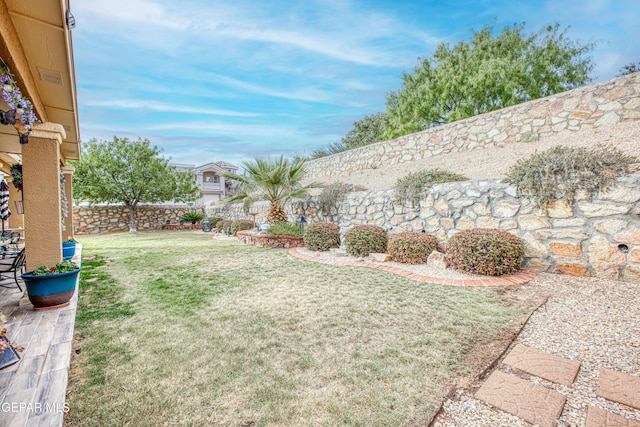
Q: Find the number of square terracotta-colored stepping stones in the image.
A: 4